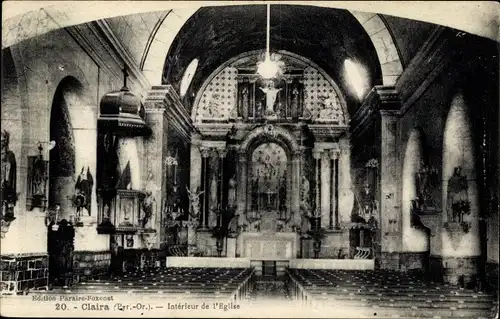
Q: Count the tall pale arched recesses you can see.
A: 2